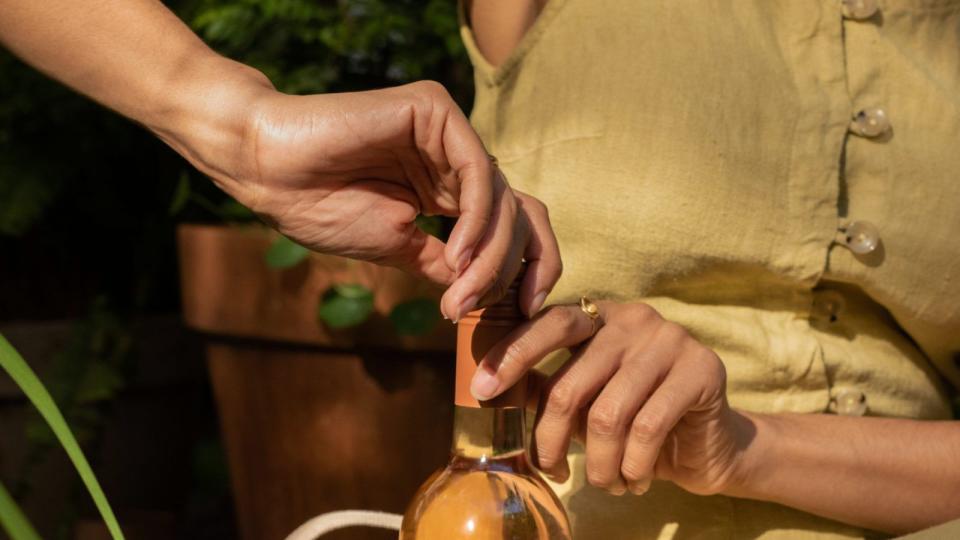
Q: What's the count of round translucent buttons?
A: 5